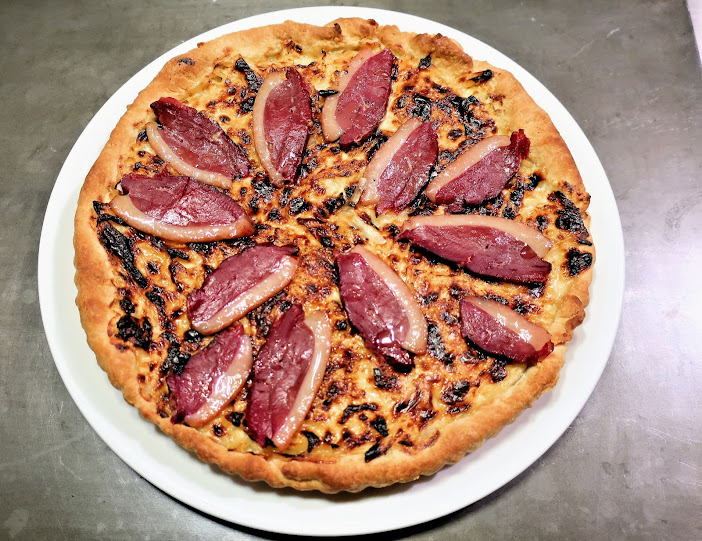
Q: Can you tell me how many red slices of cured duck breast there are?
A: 12